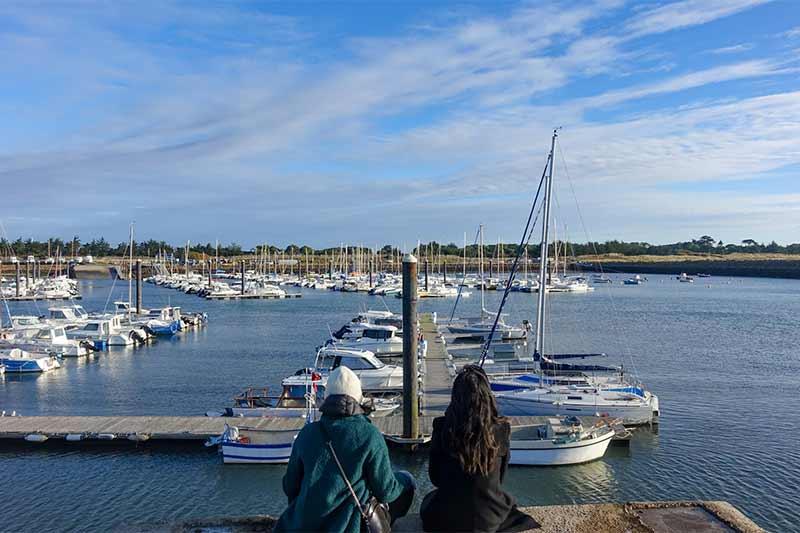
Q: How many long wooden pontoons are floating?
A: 2